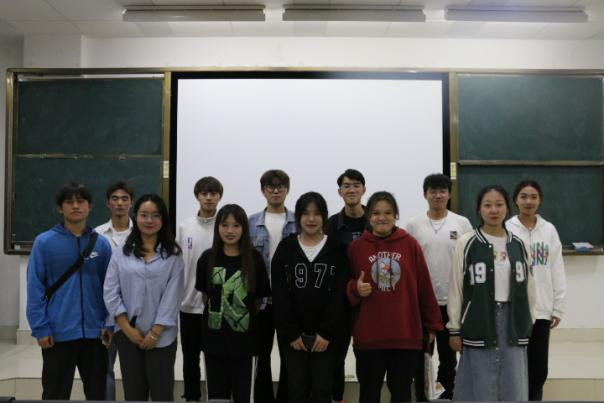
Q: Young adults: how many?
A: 12